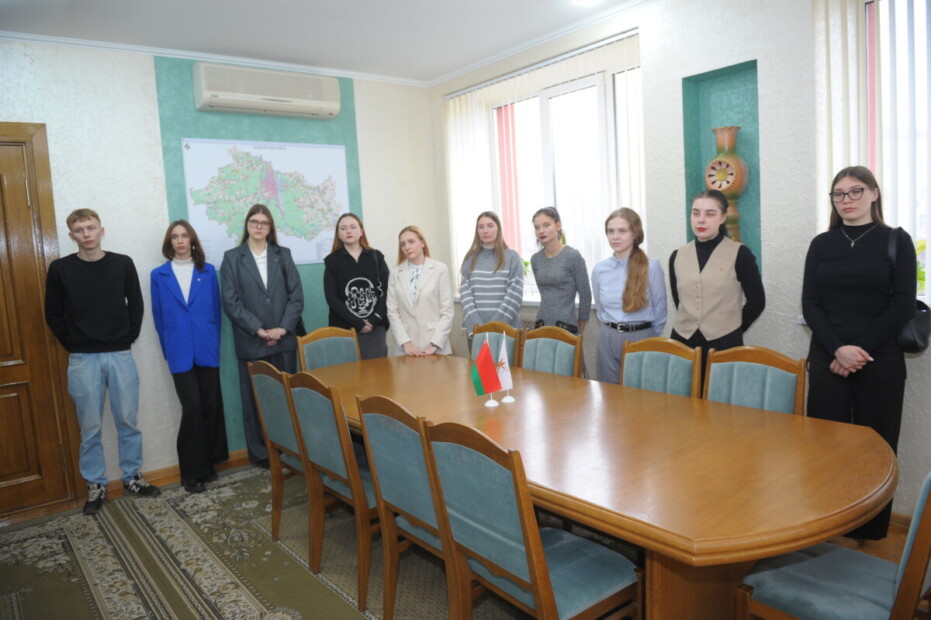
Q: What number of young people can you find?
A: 10